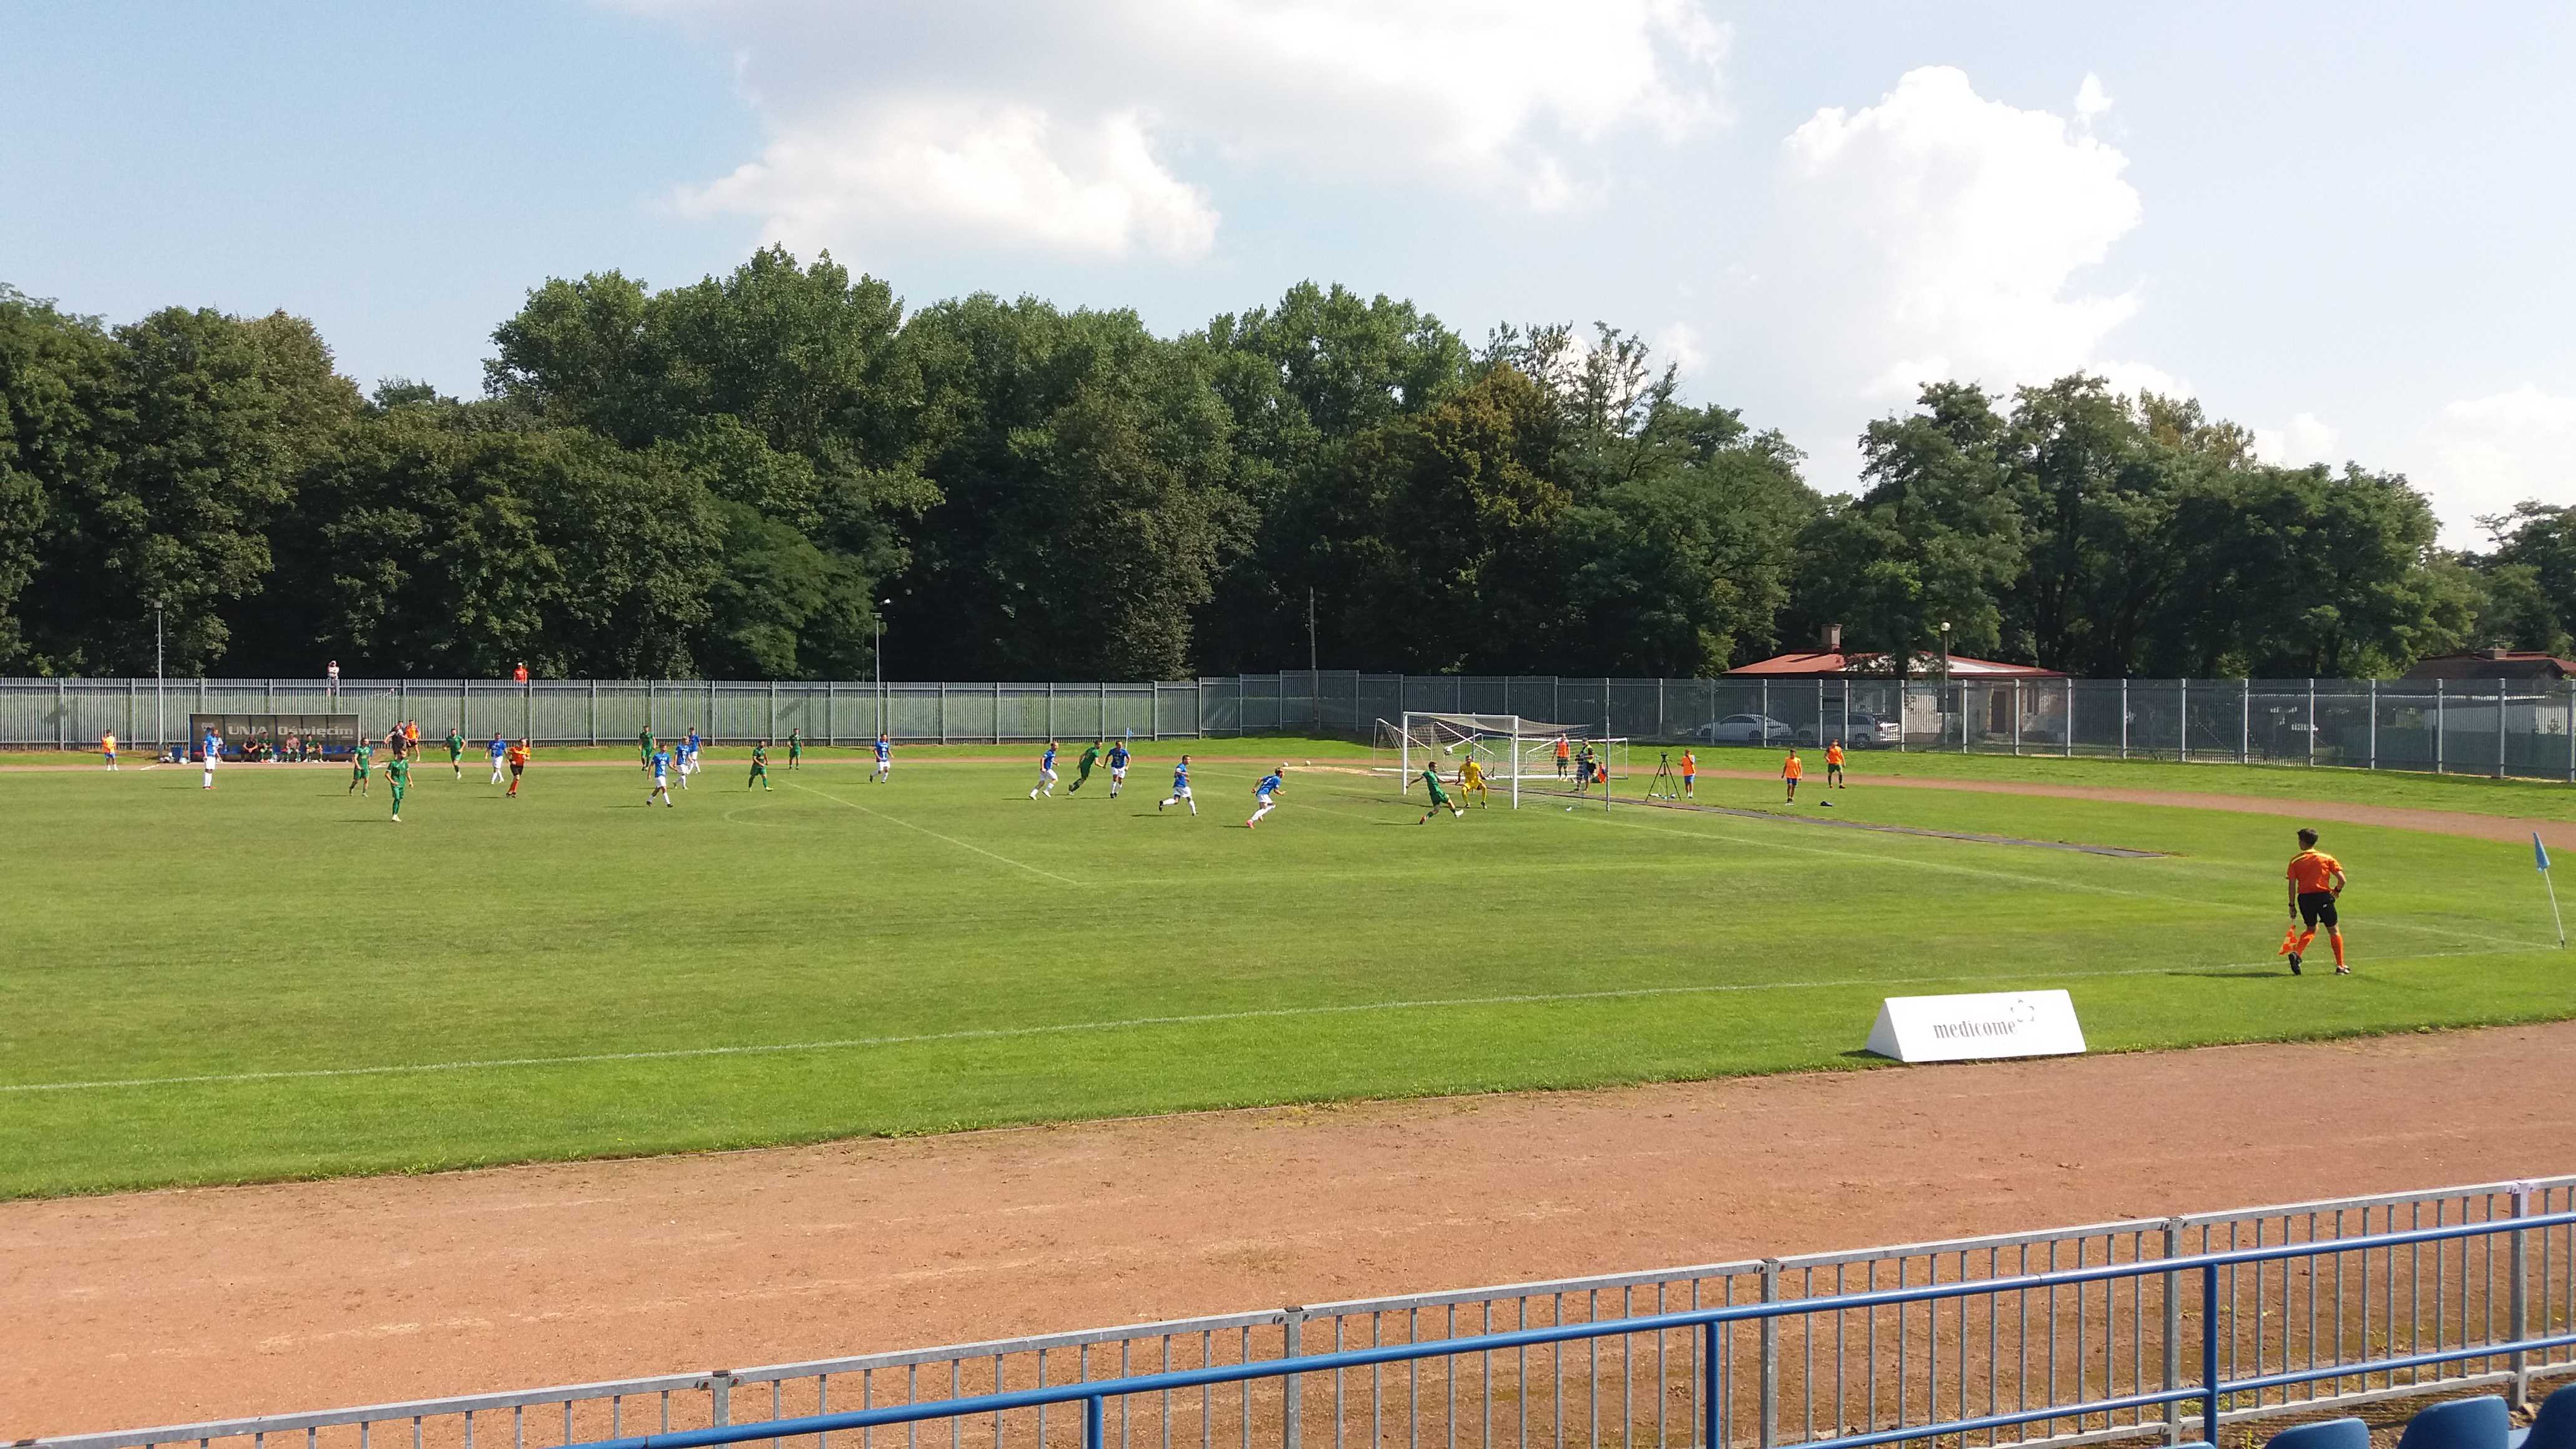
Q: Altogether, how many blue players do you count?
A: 10